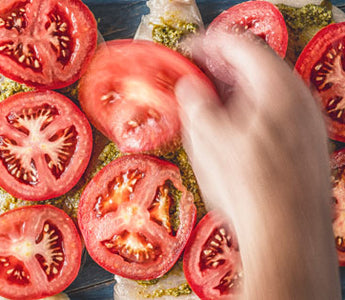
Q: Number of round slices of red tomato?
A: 9